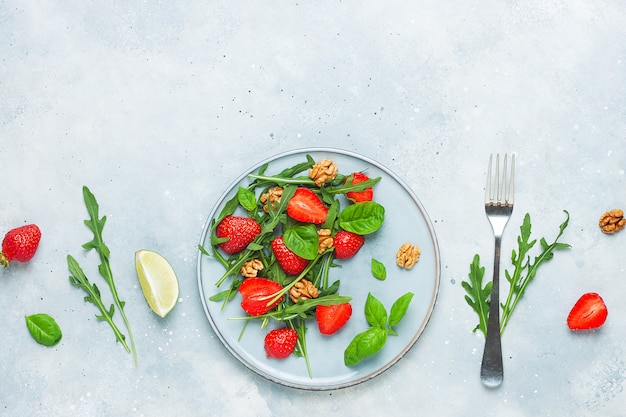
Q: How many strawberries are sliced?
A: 5